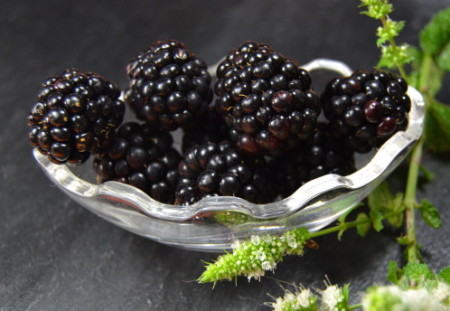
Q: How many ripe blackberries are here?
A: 8